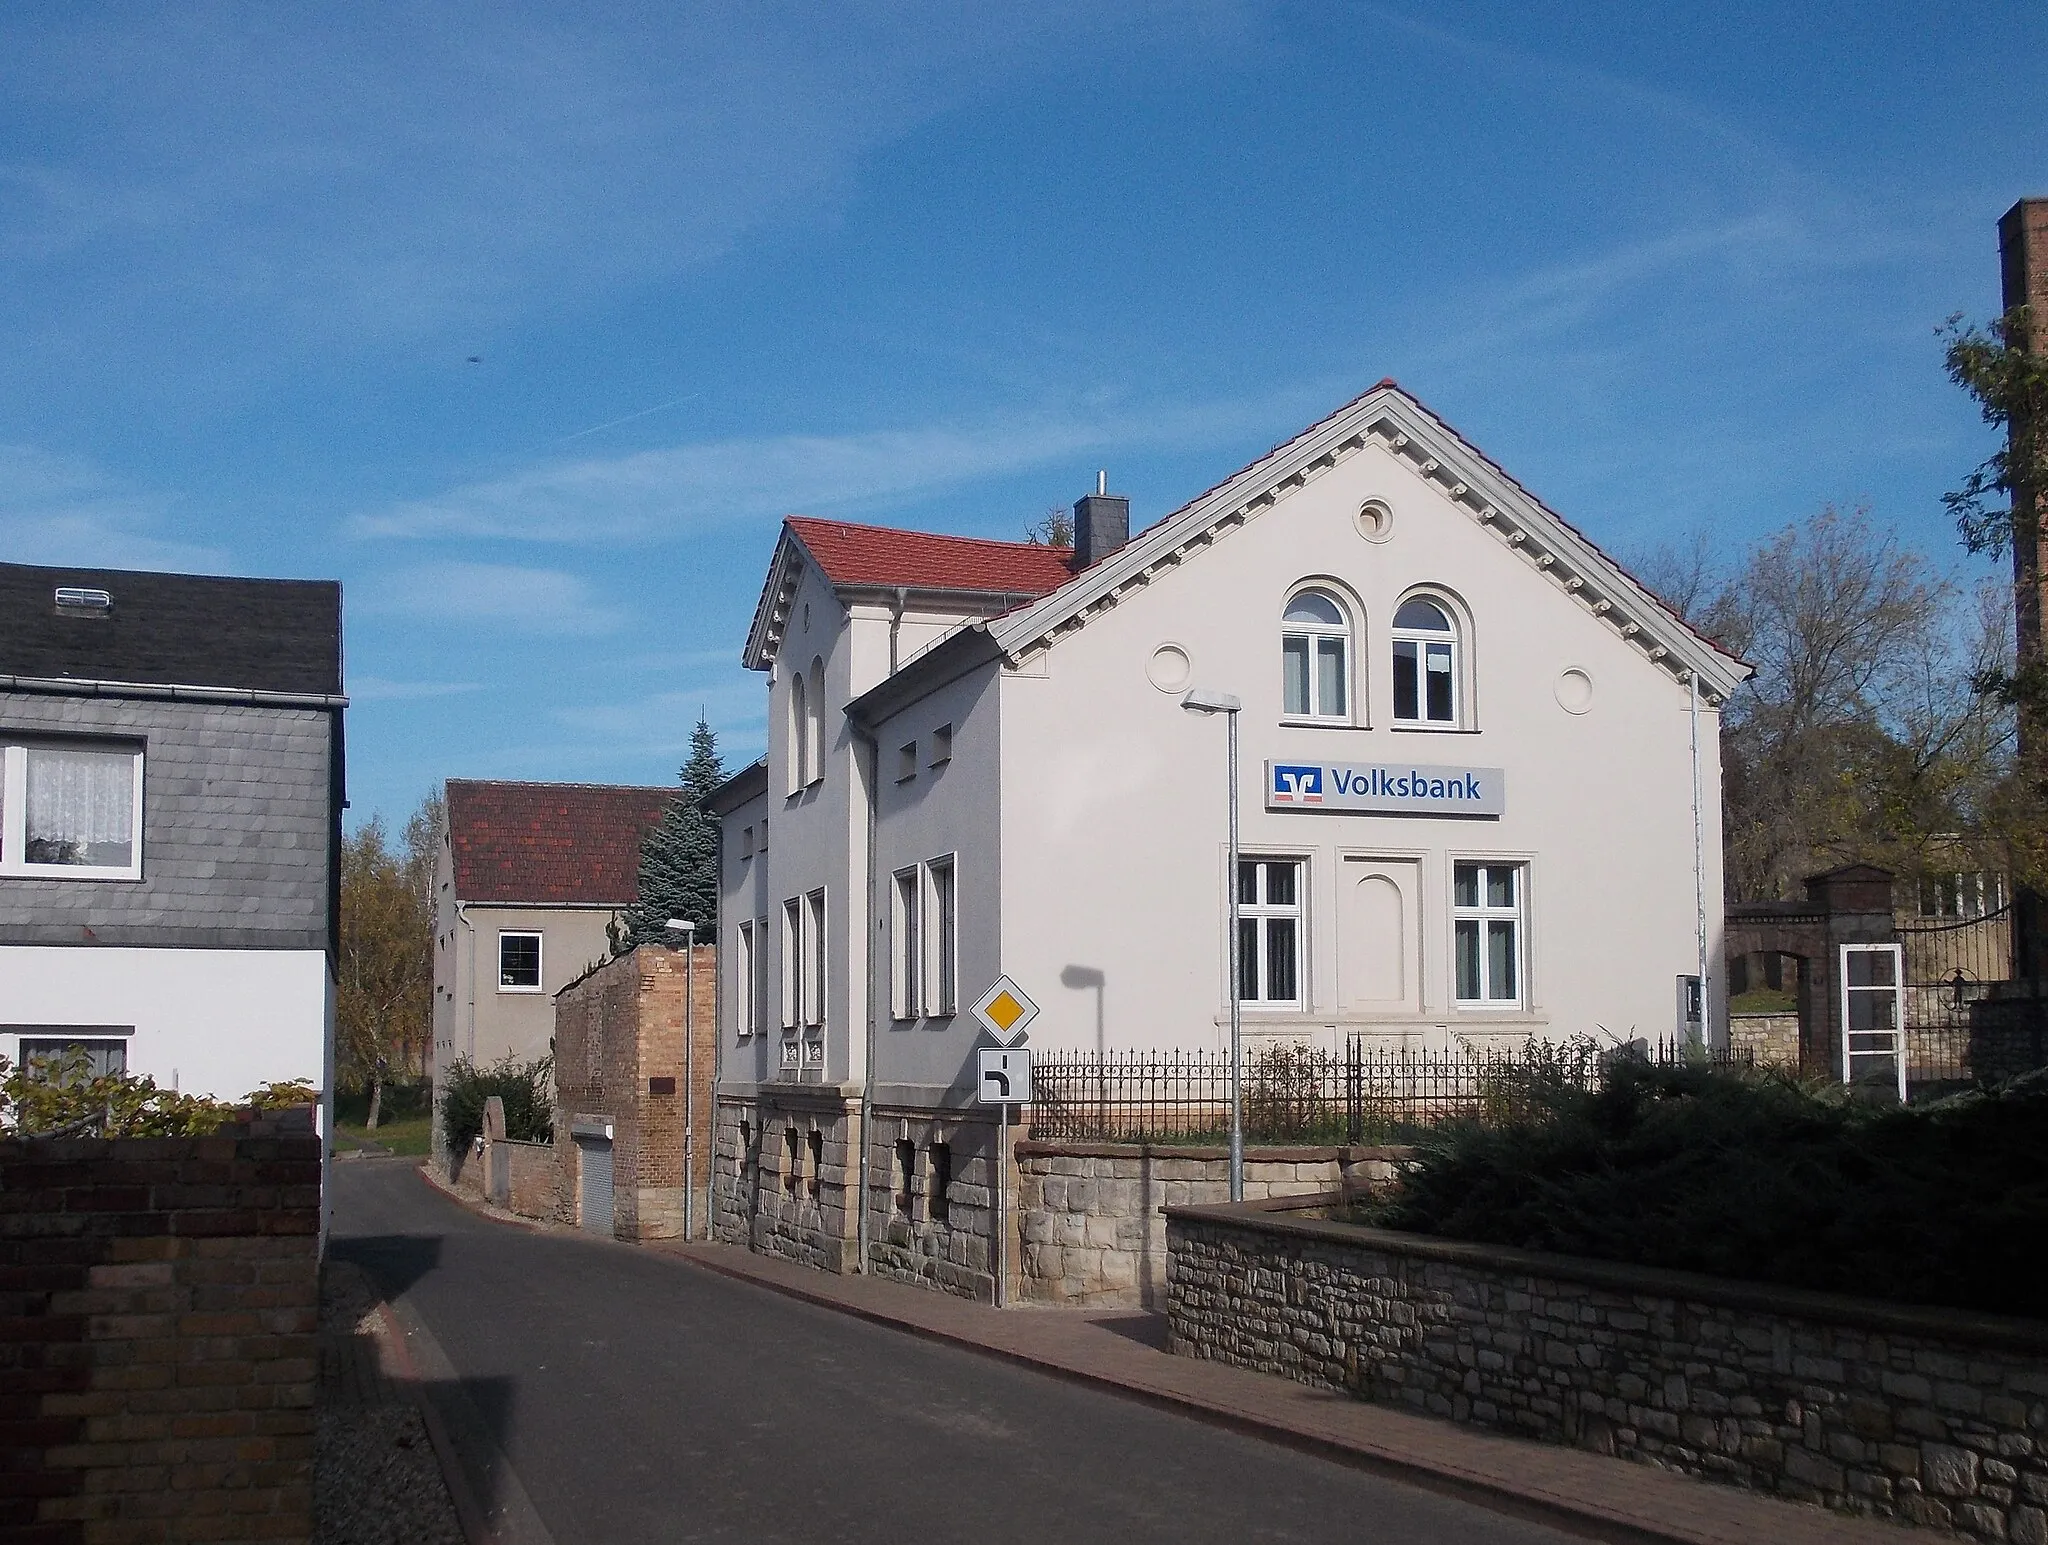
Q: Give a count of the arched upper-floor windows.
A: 4